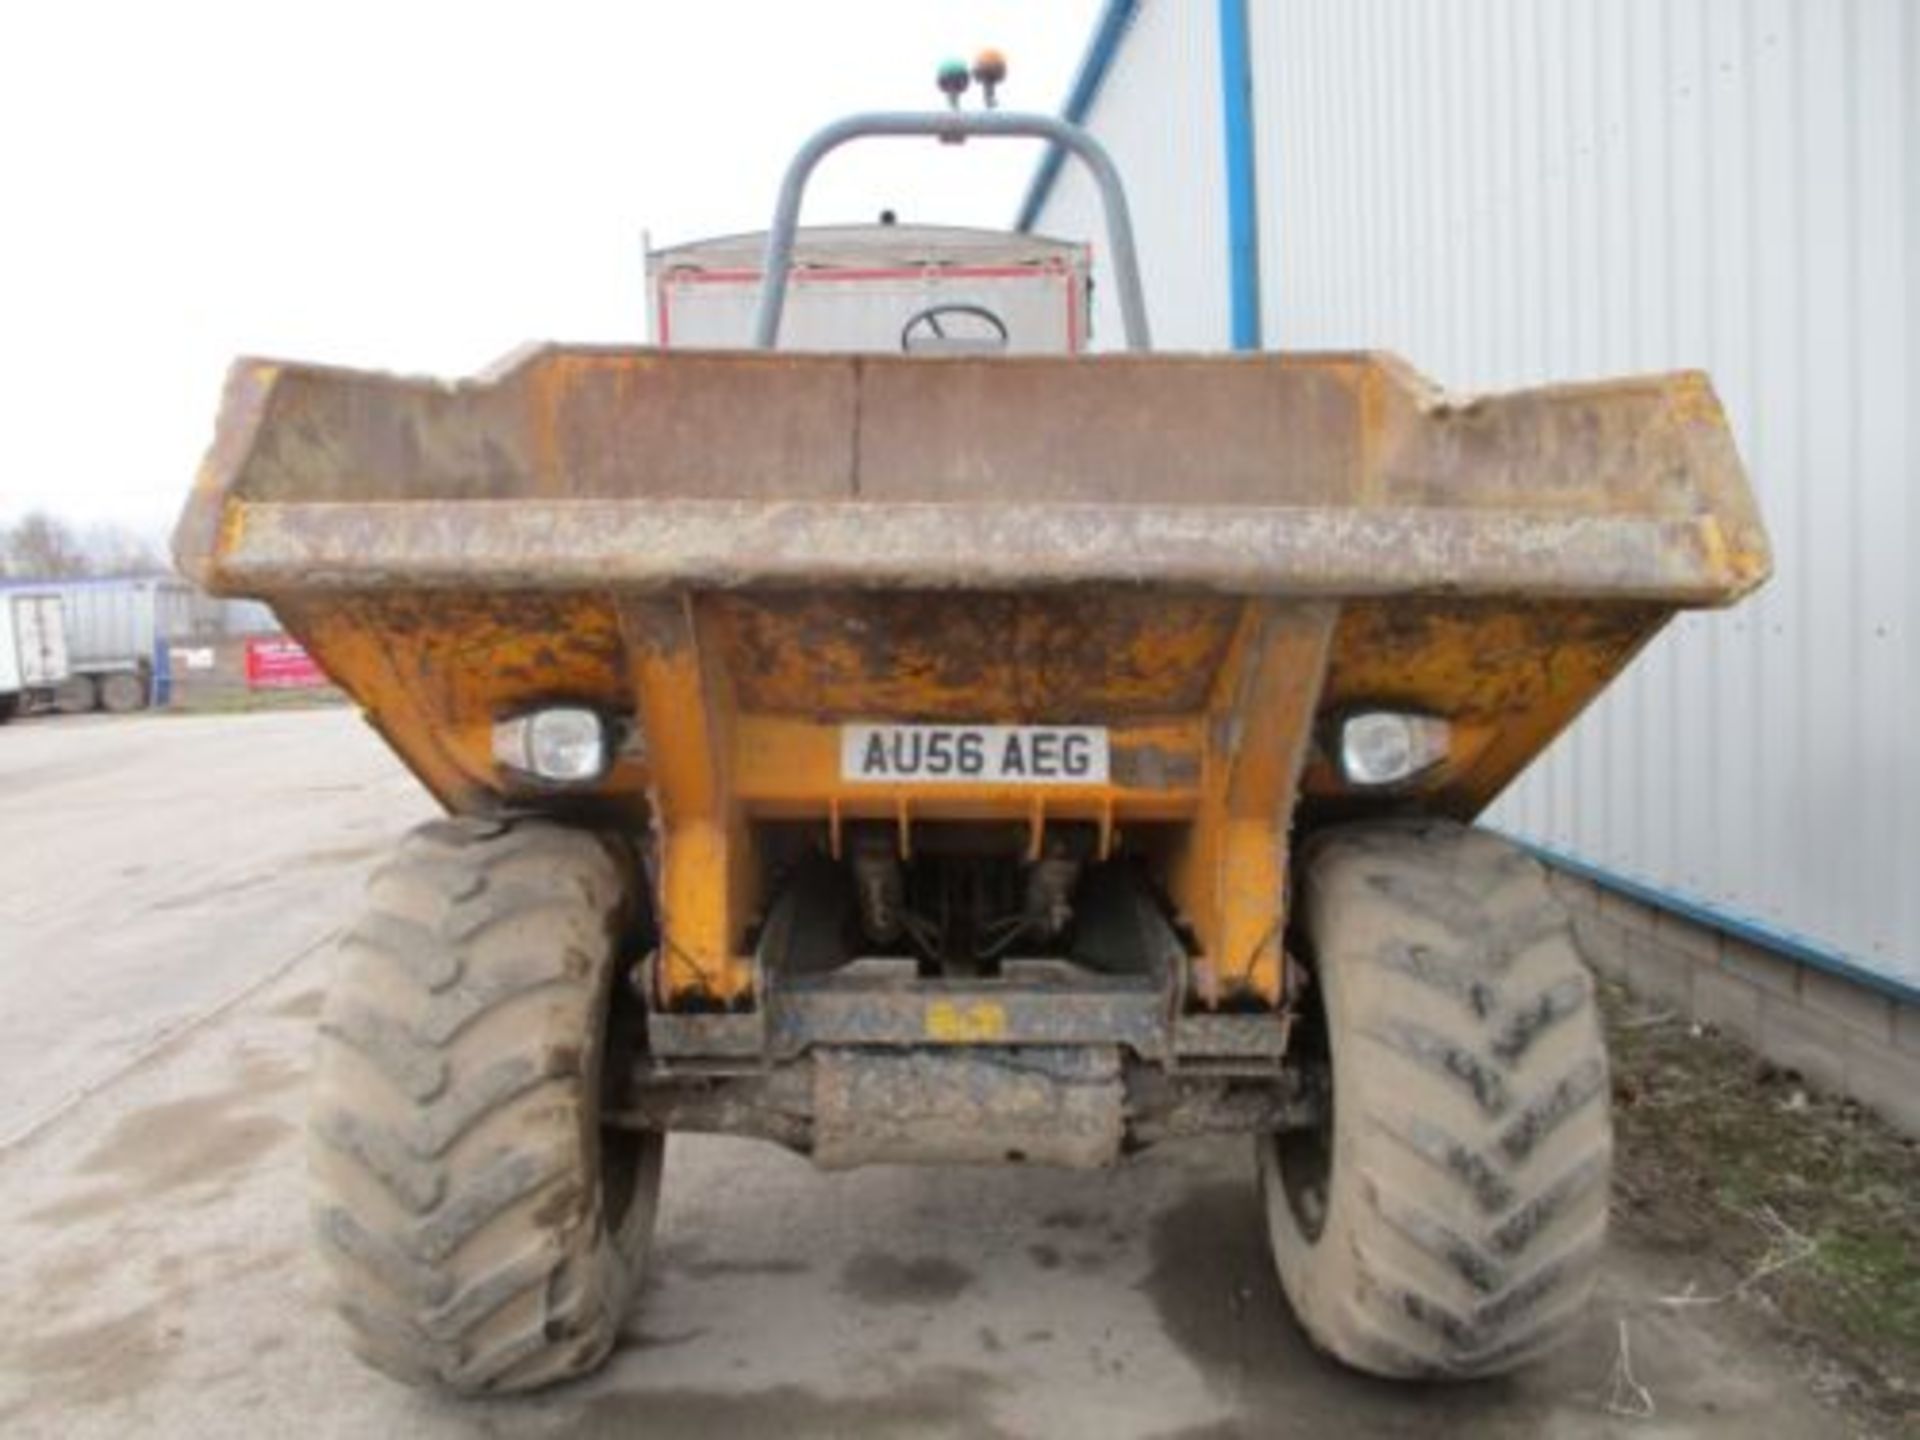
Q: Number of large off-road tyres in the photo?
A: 2